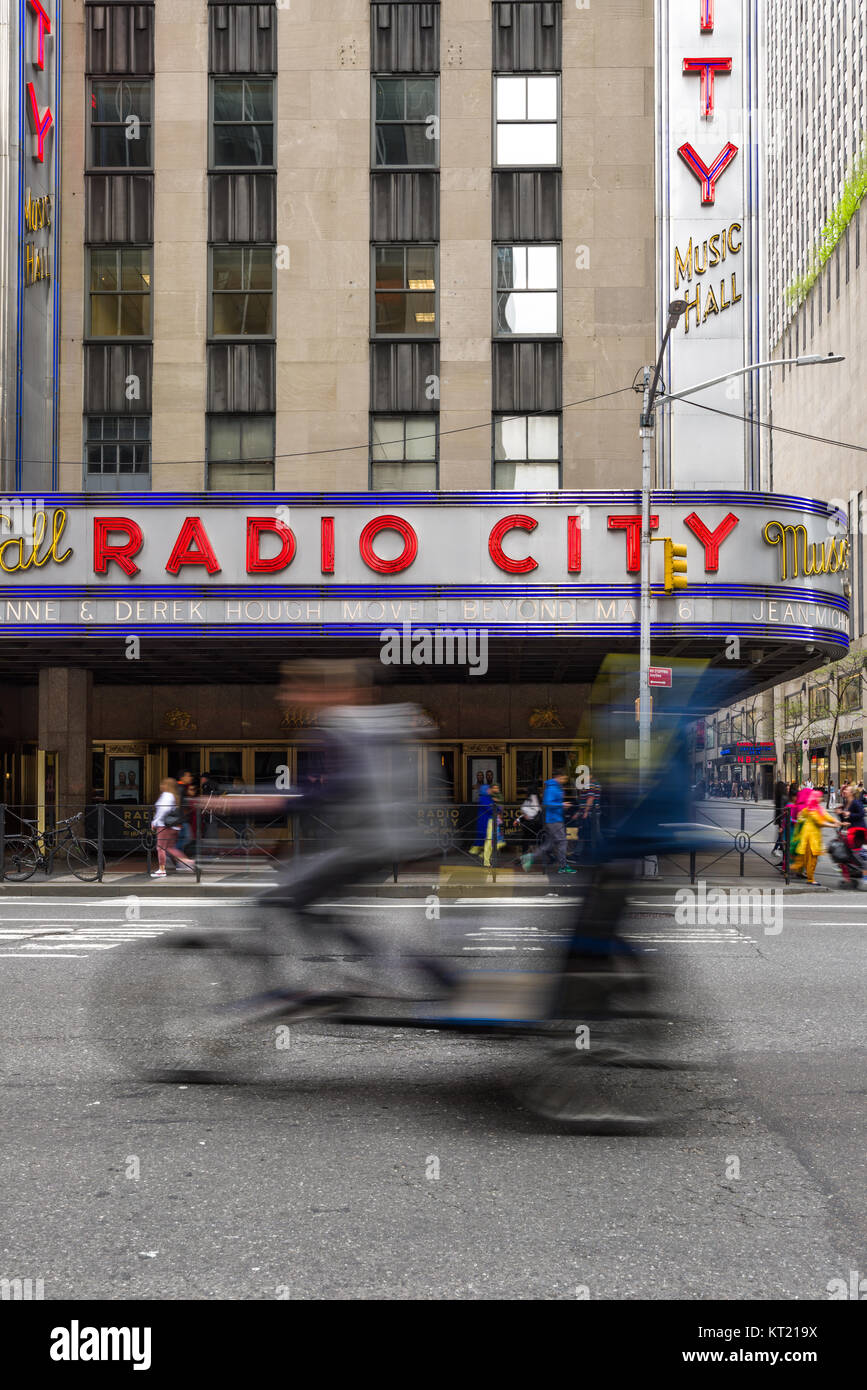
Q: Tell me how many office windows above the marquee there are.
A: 12